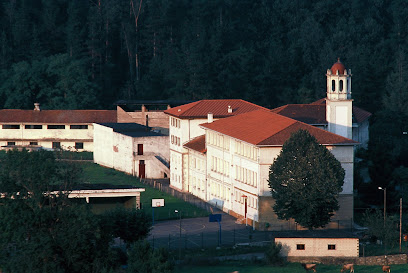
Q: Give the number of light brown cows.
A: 3